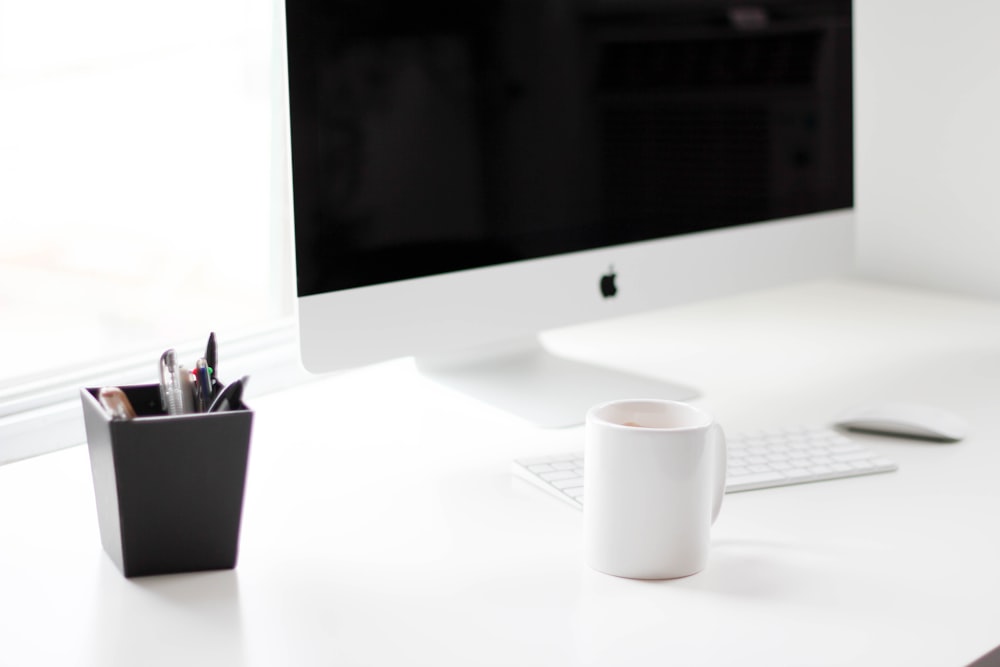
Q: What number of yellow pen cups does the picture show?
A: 0